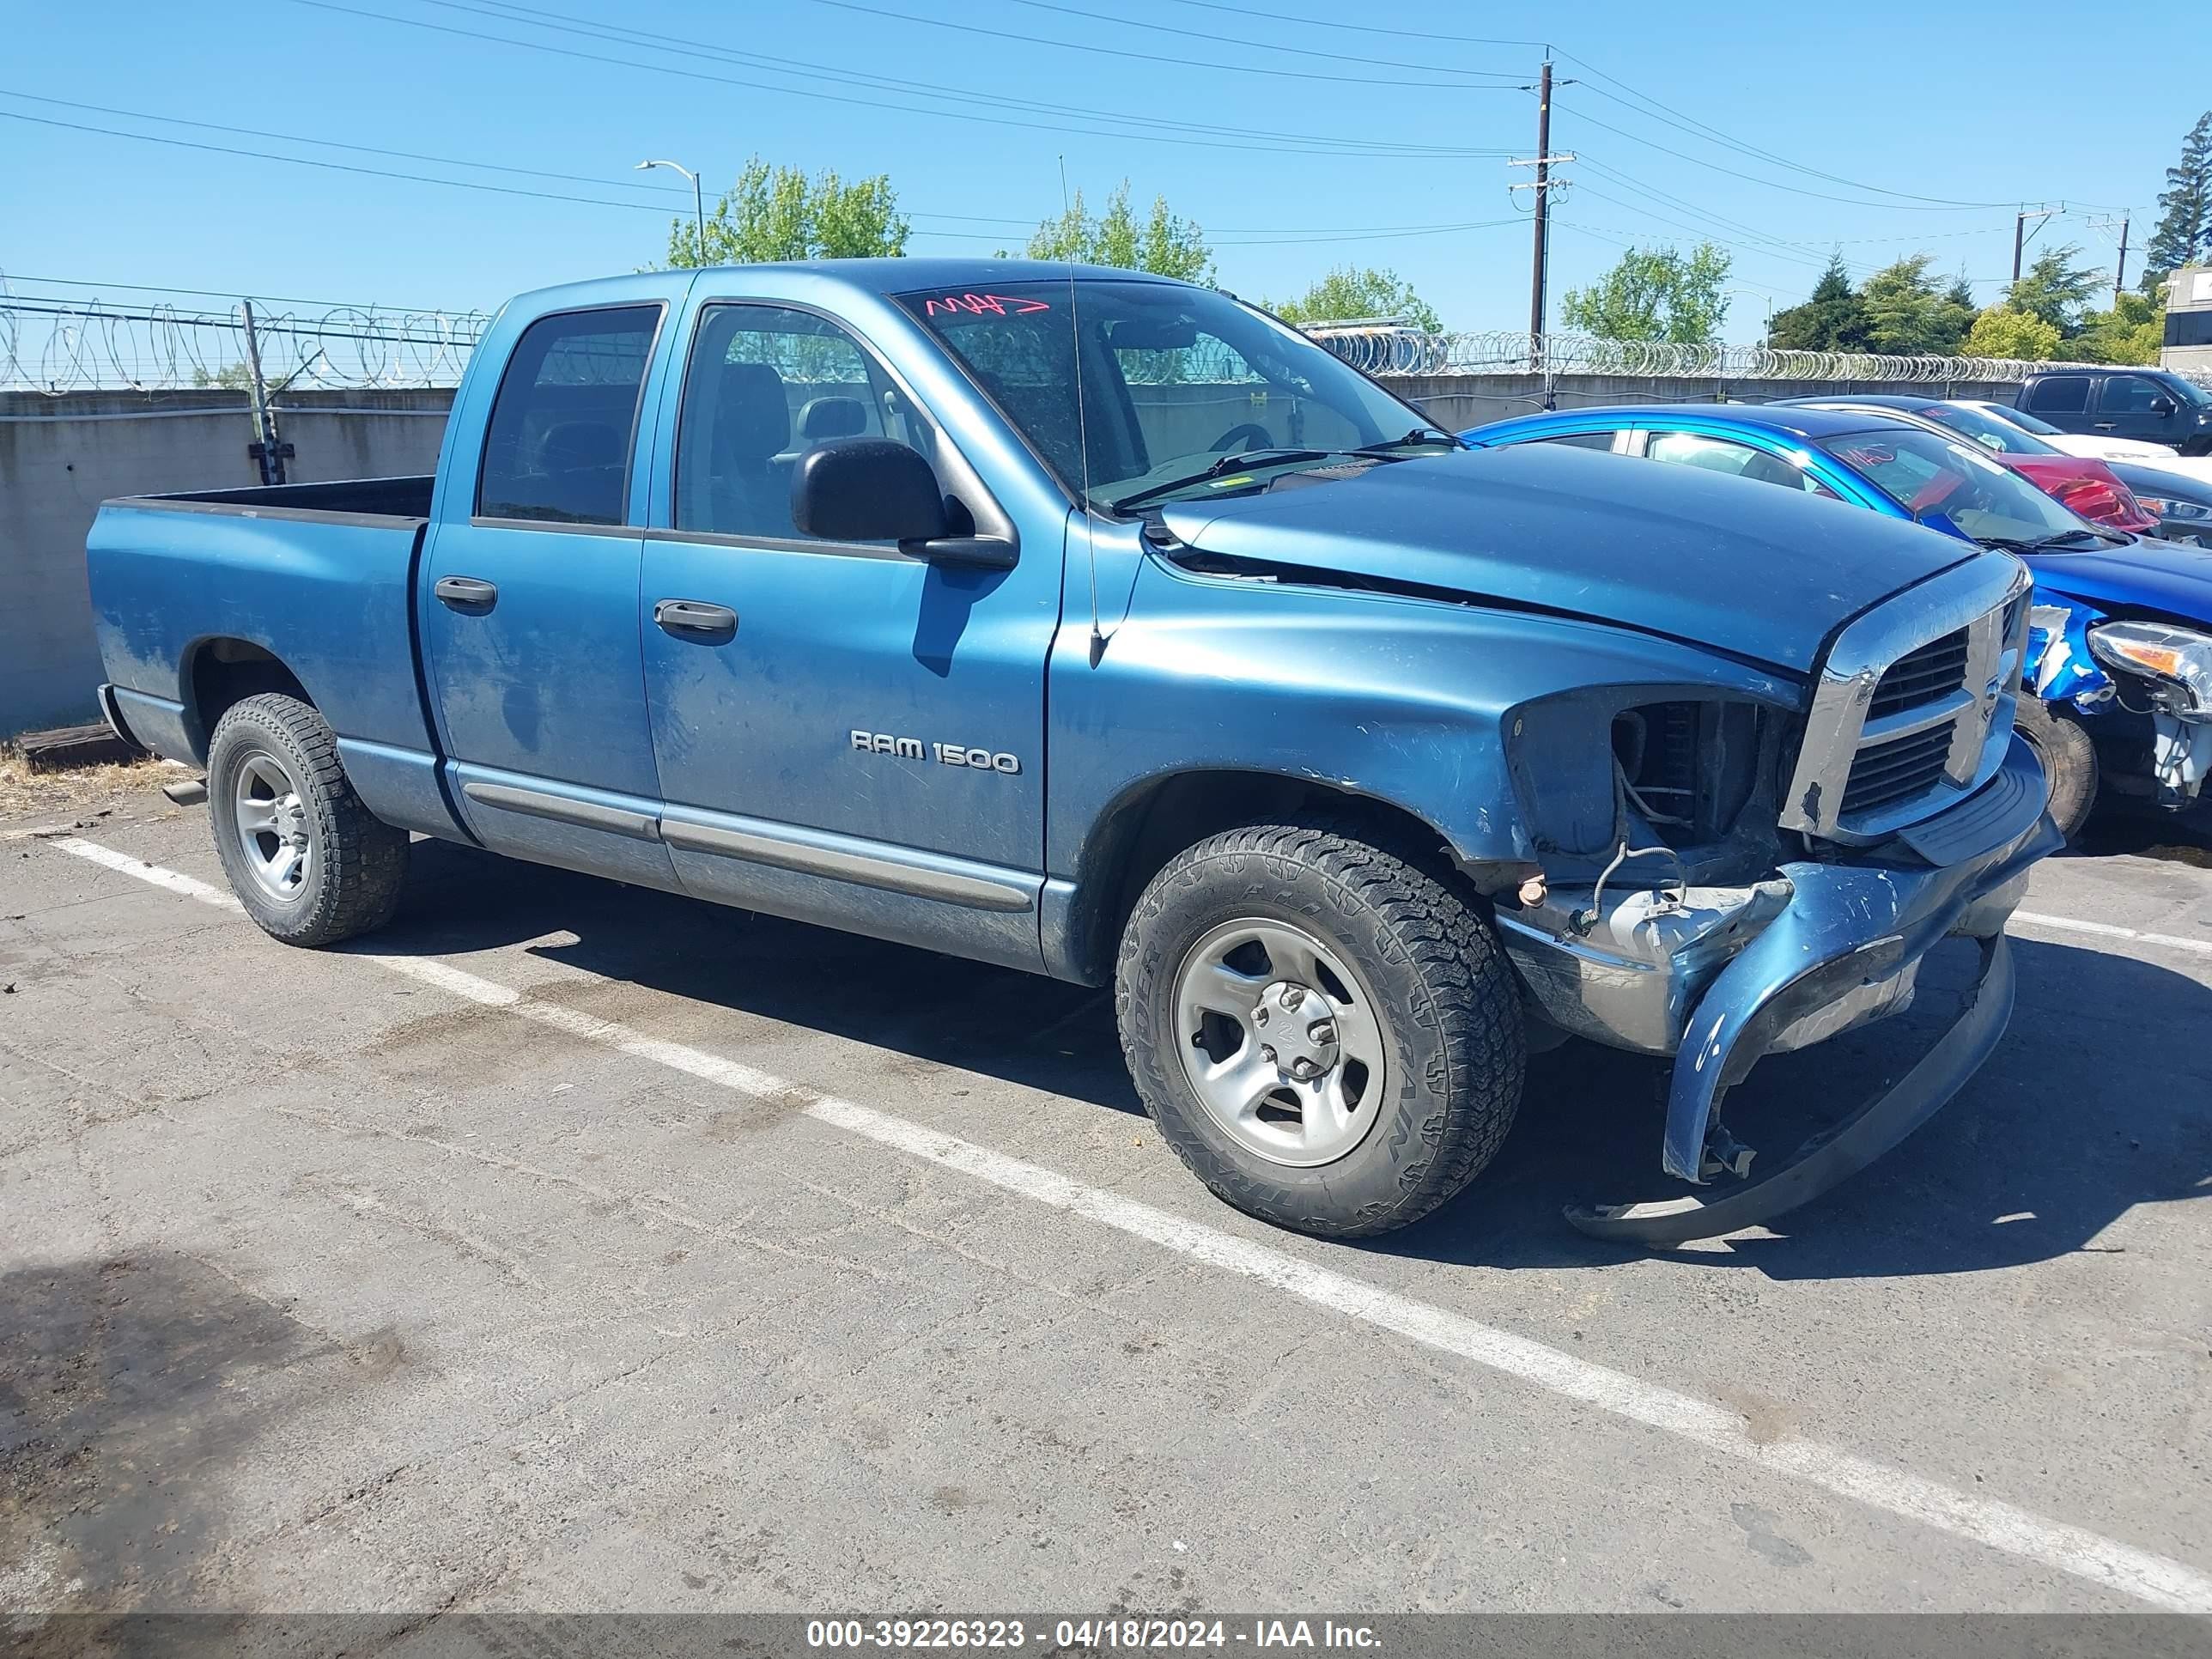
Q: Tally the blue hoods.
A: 2